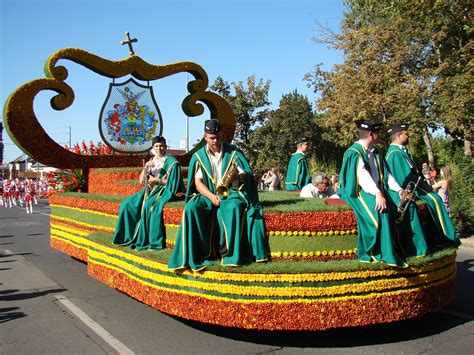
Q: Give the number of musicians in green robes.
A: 5